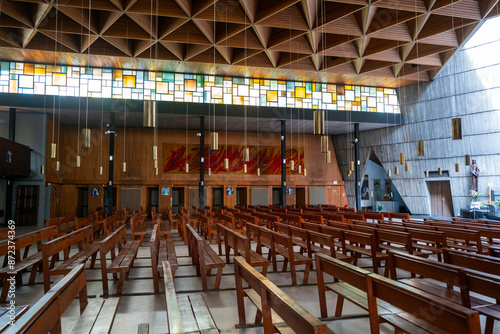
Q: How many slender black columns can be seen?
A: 5